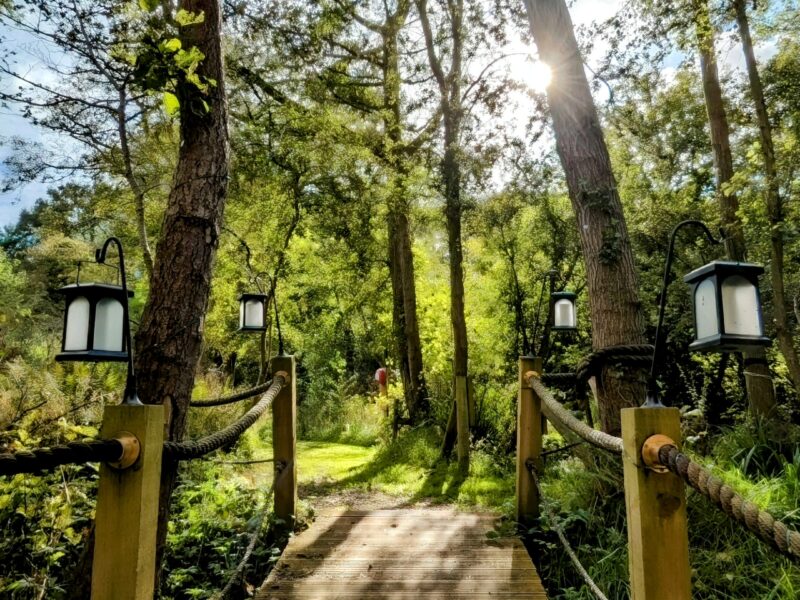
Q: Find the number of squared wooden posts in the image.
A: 4